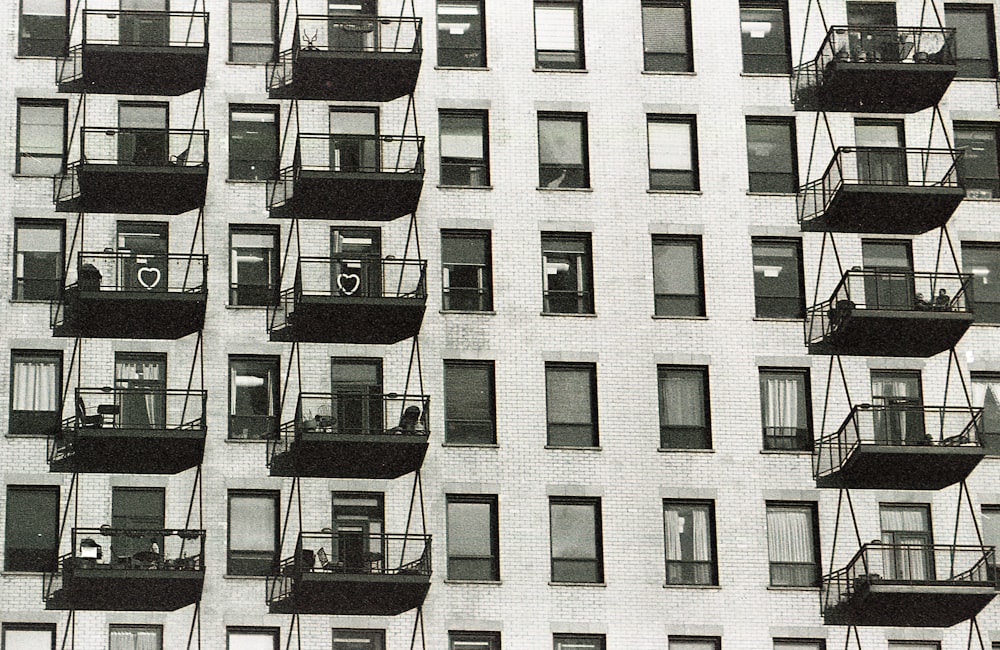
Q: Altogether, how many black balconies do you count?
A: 15